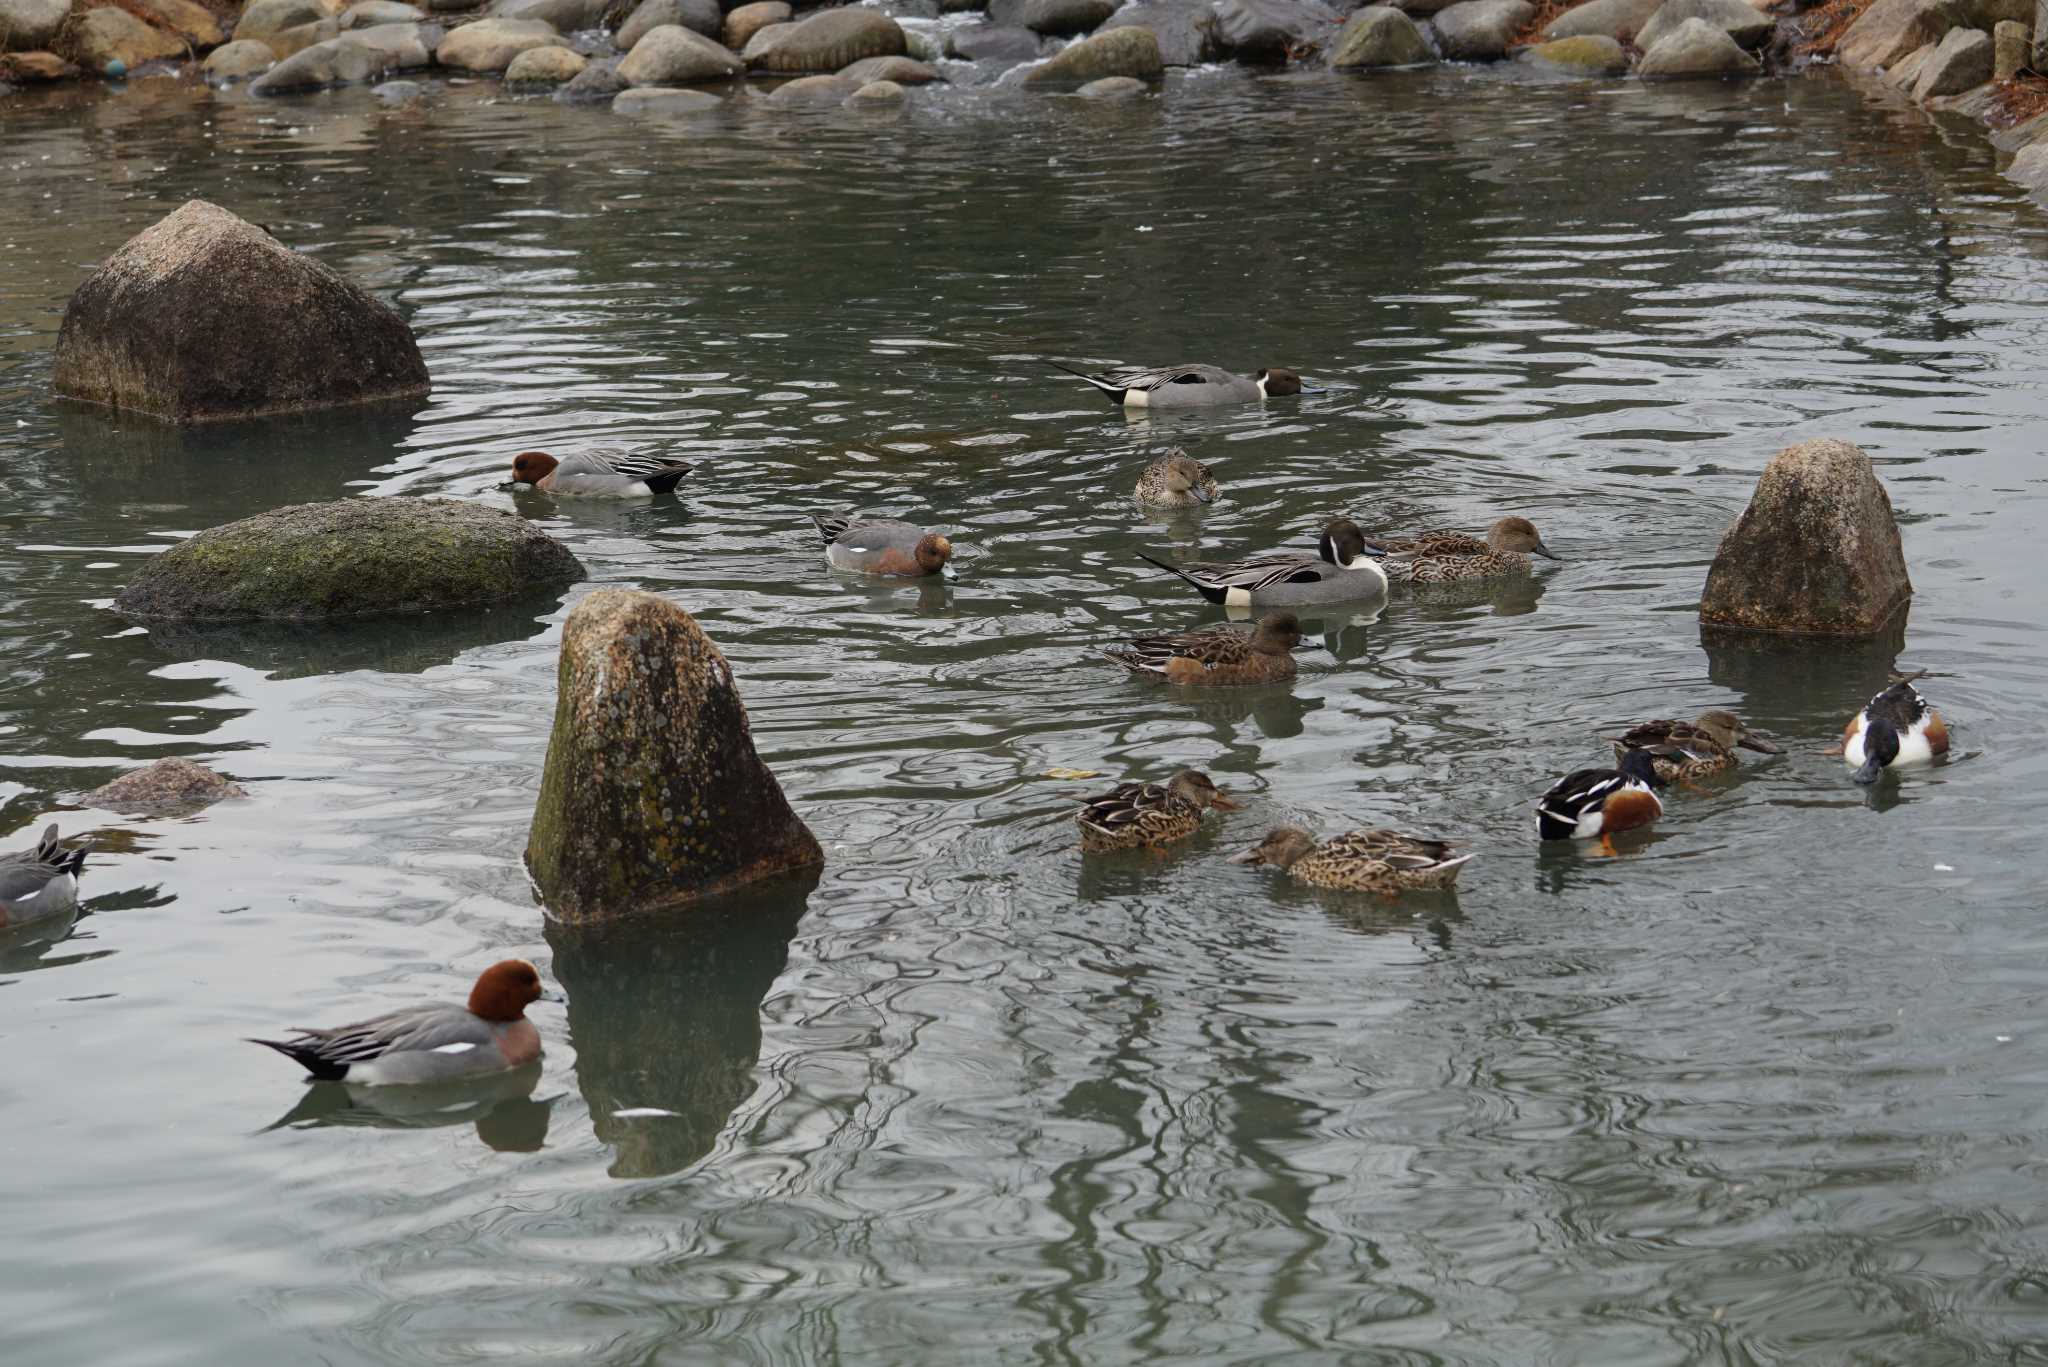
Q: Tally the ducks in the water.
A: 14